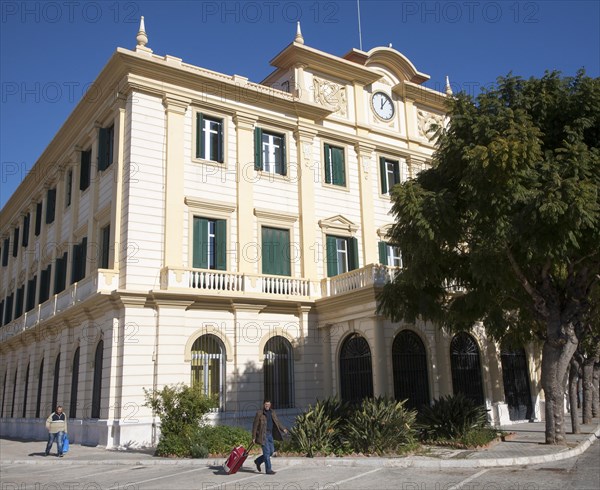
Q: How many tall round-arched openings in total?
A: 13